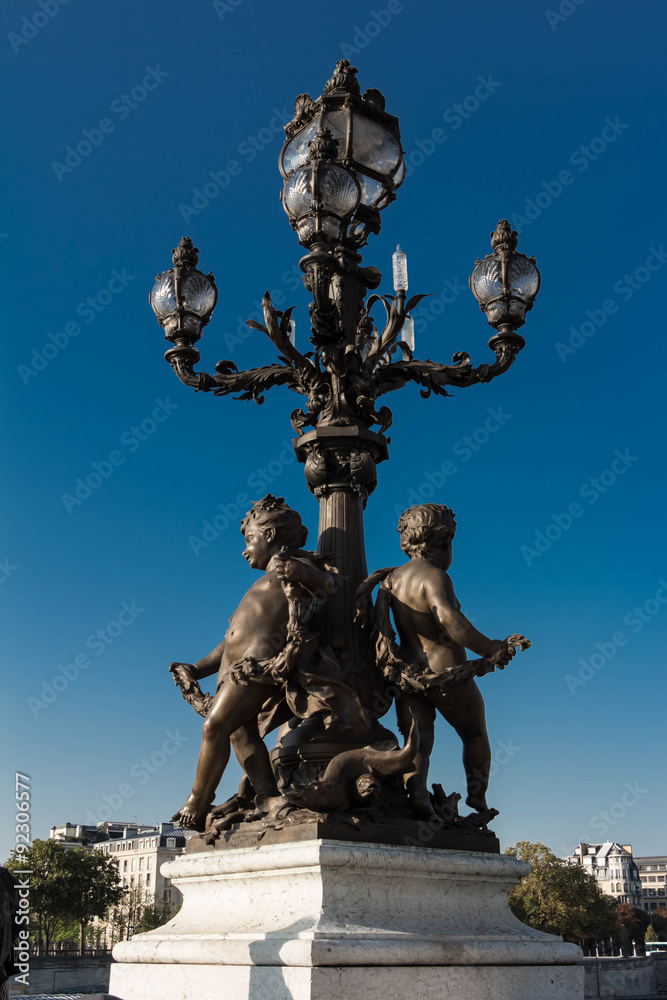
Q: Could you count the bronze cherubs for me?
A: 2